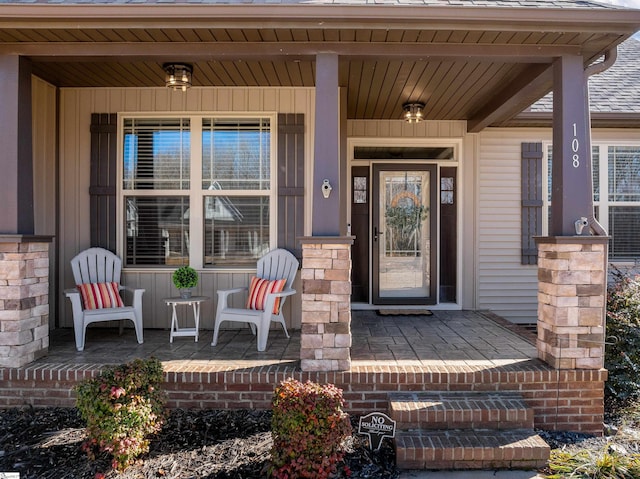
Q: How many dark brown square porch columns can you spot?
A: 3